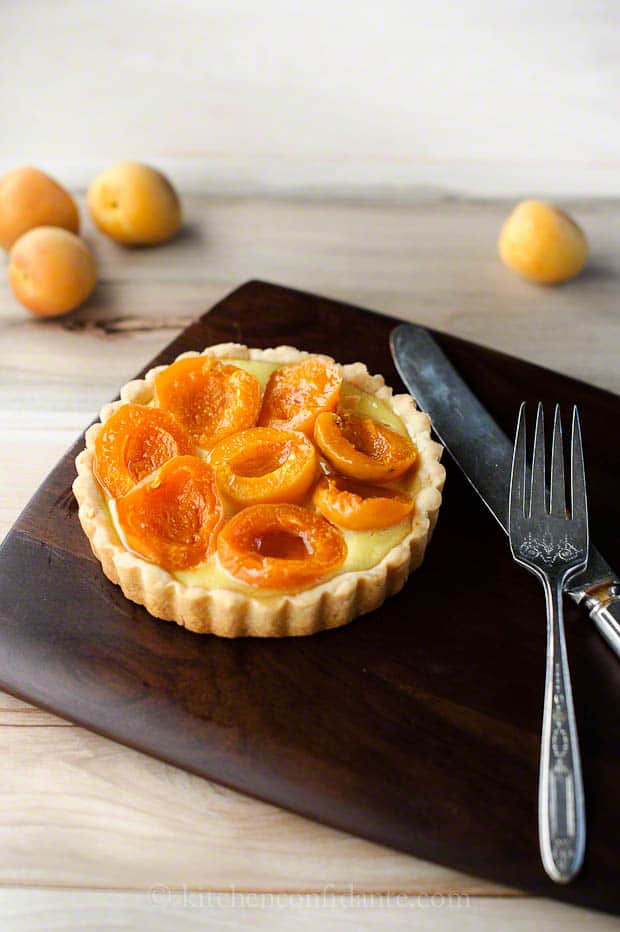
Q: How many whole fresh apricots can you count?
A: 4